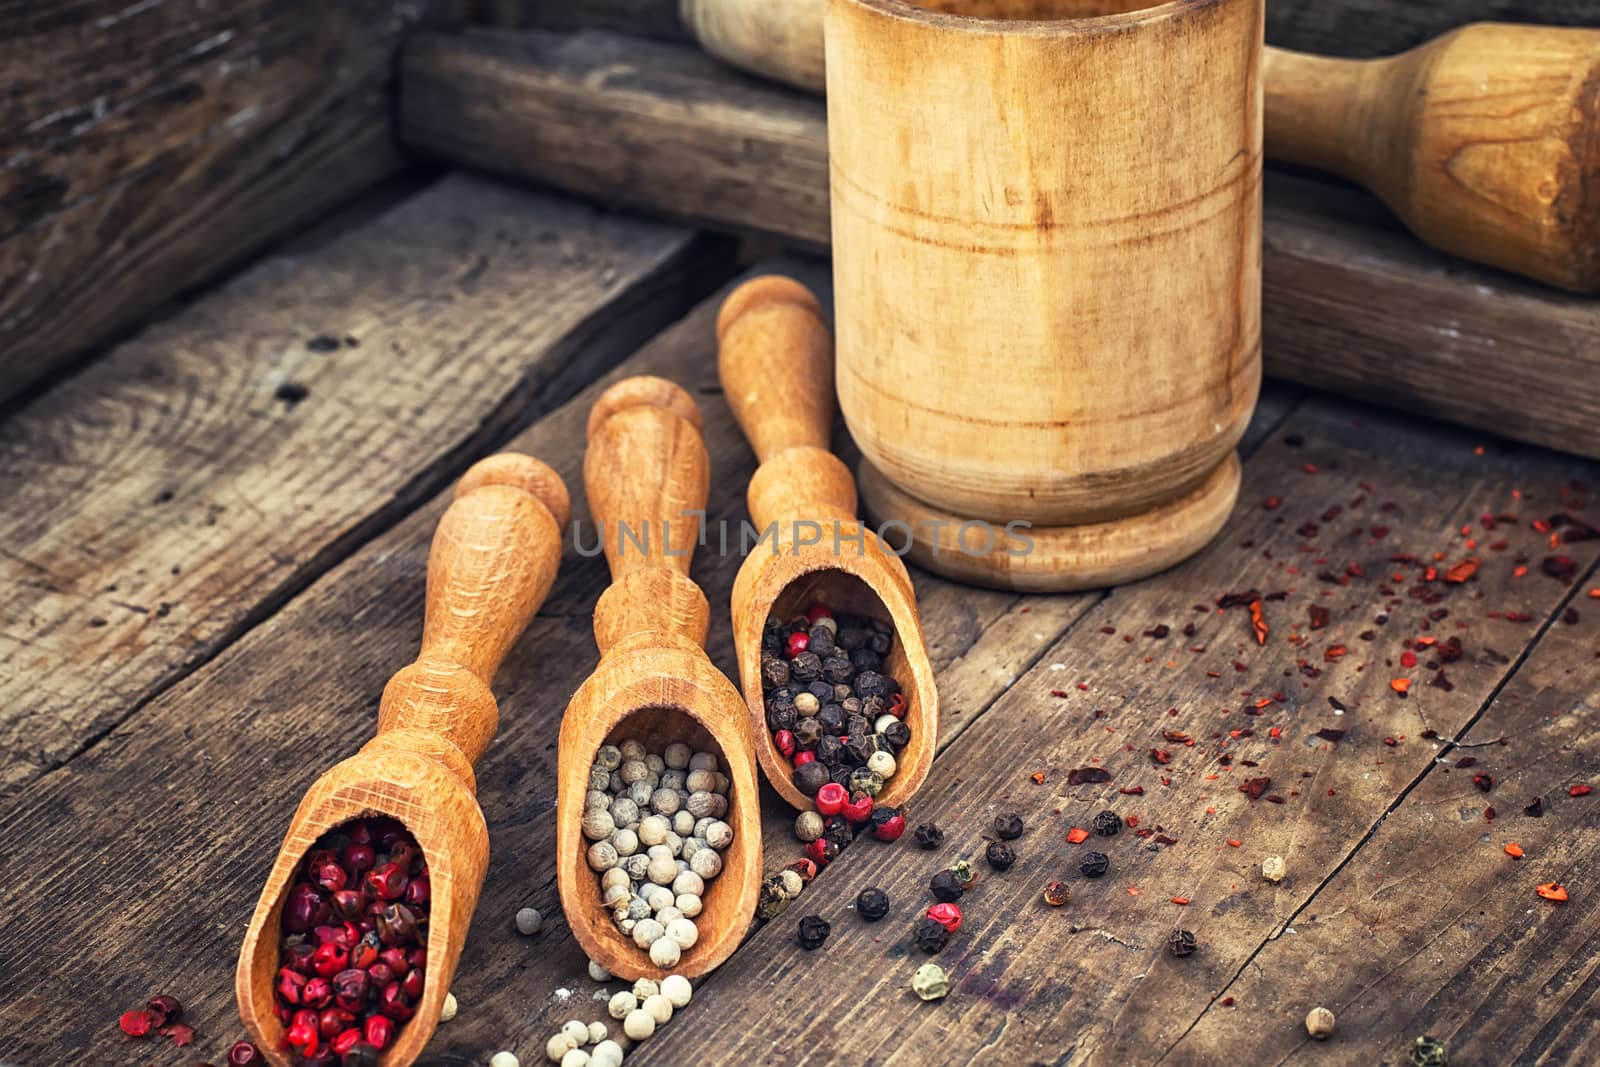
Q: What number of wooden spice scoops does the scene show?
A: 3